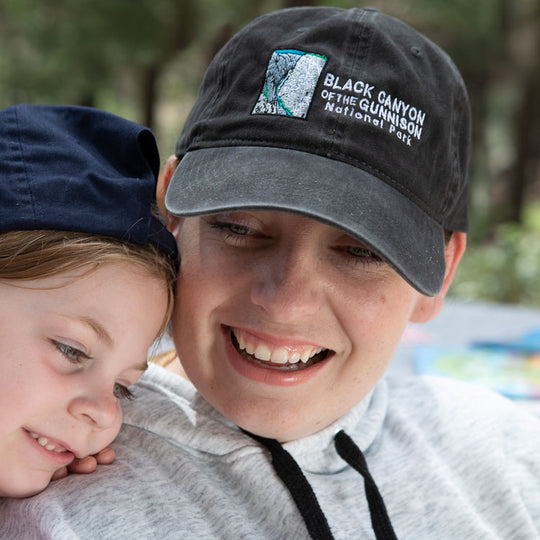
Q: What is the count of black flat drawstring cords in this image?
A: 2